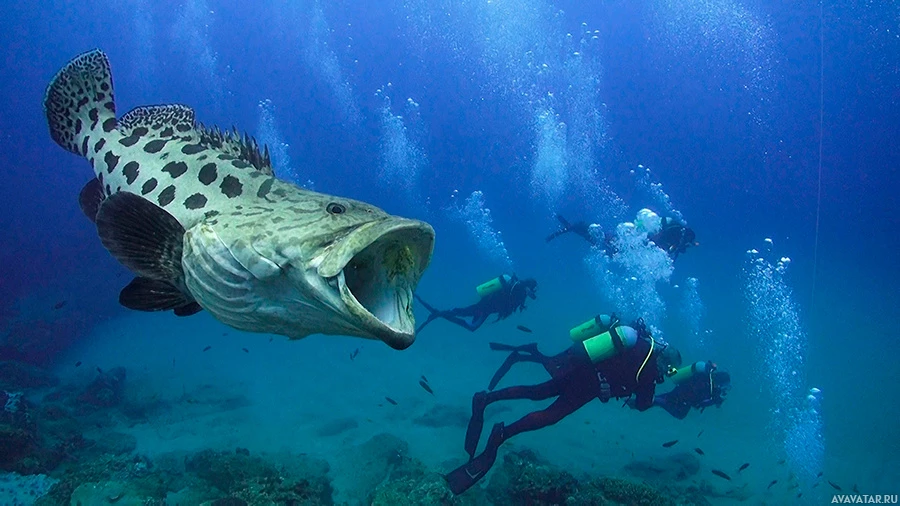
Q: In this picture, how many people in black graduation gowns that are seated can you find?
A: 0